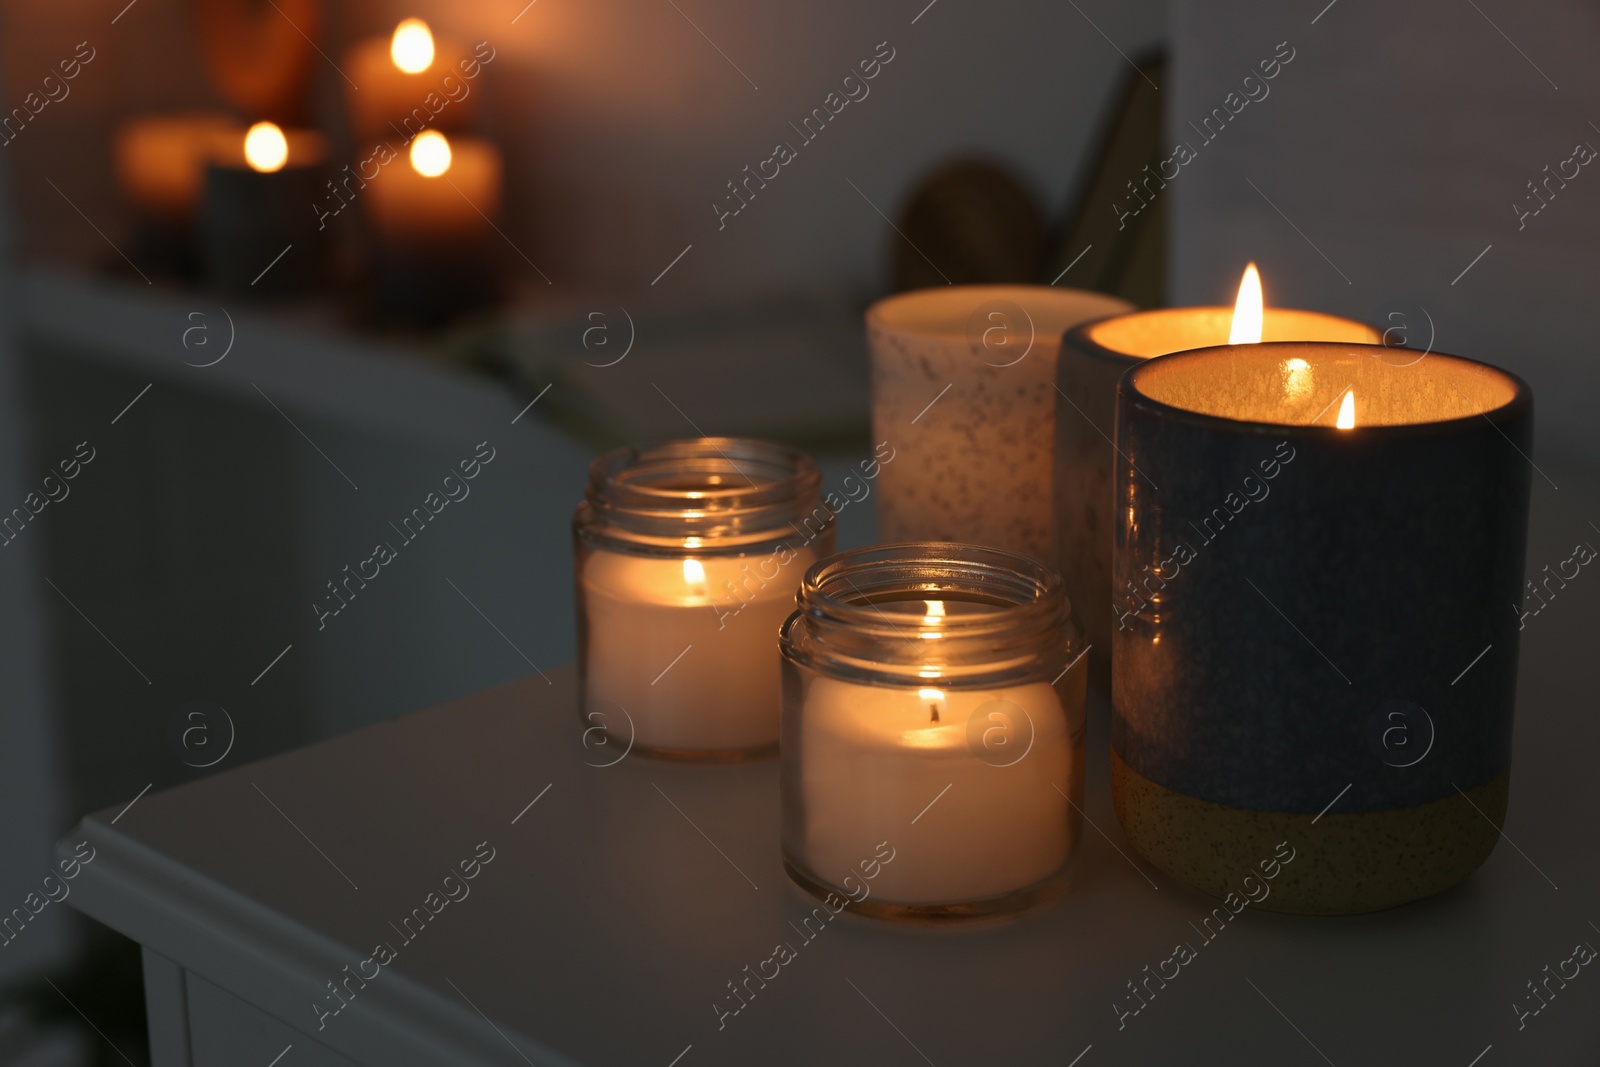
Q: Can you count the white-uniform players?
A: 0